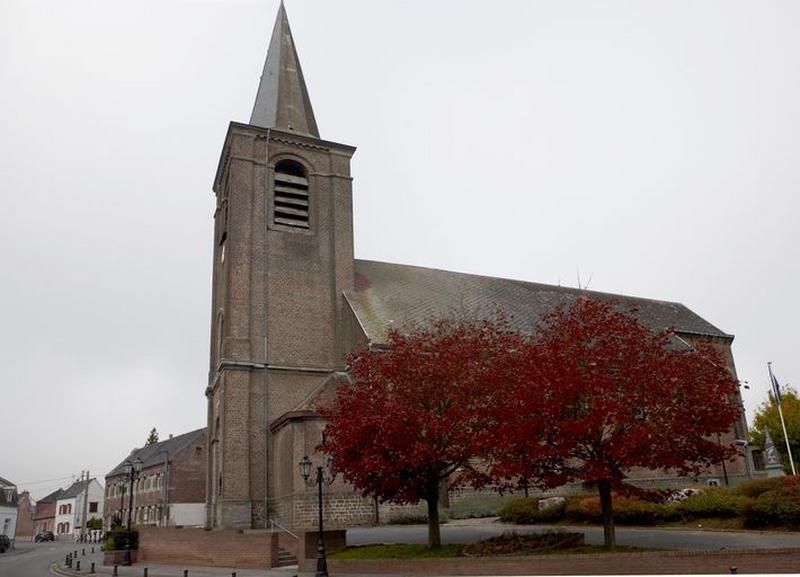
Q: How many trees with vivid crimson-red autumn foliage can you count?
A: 2